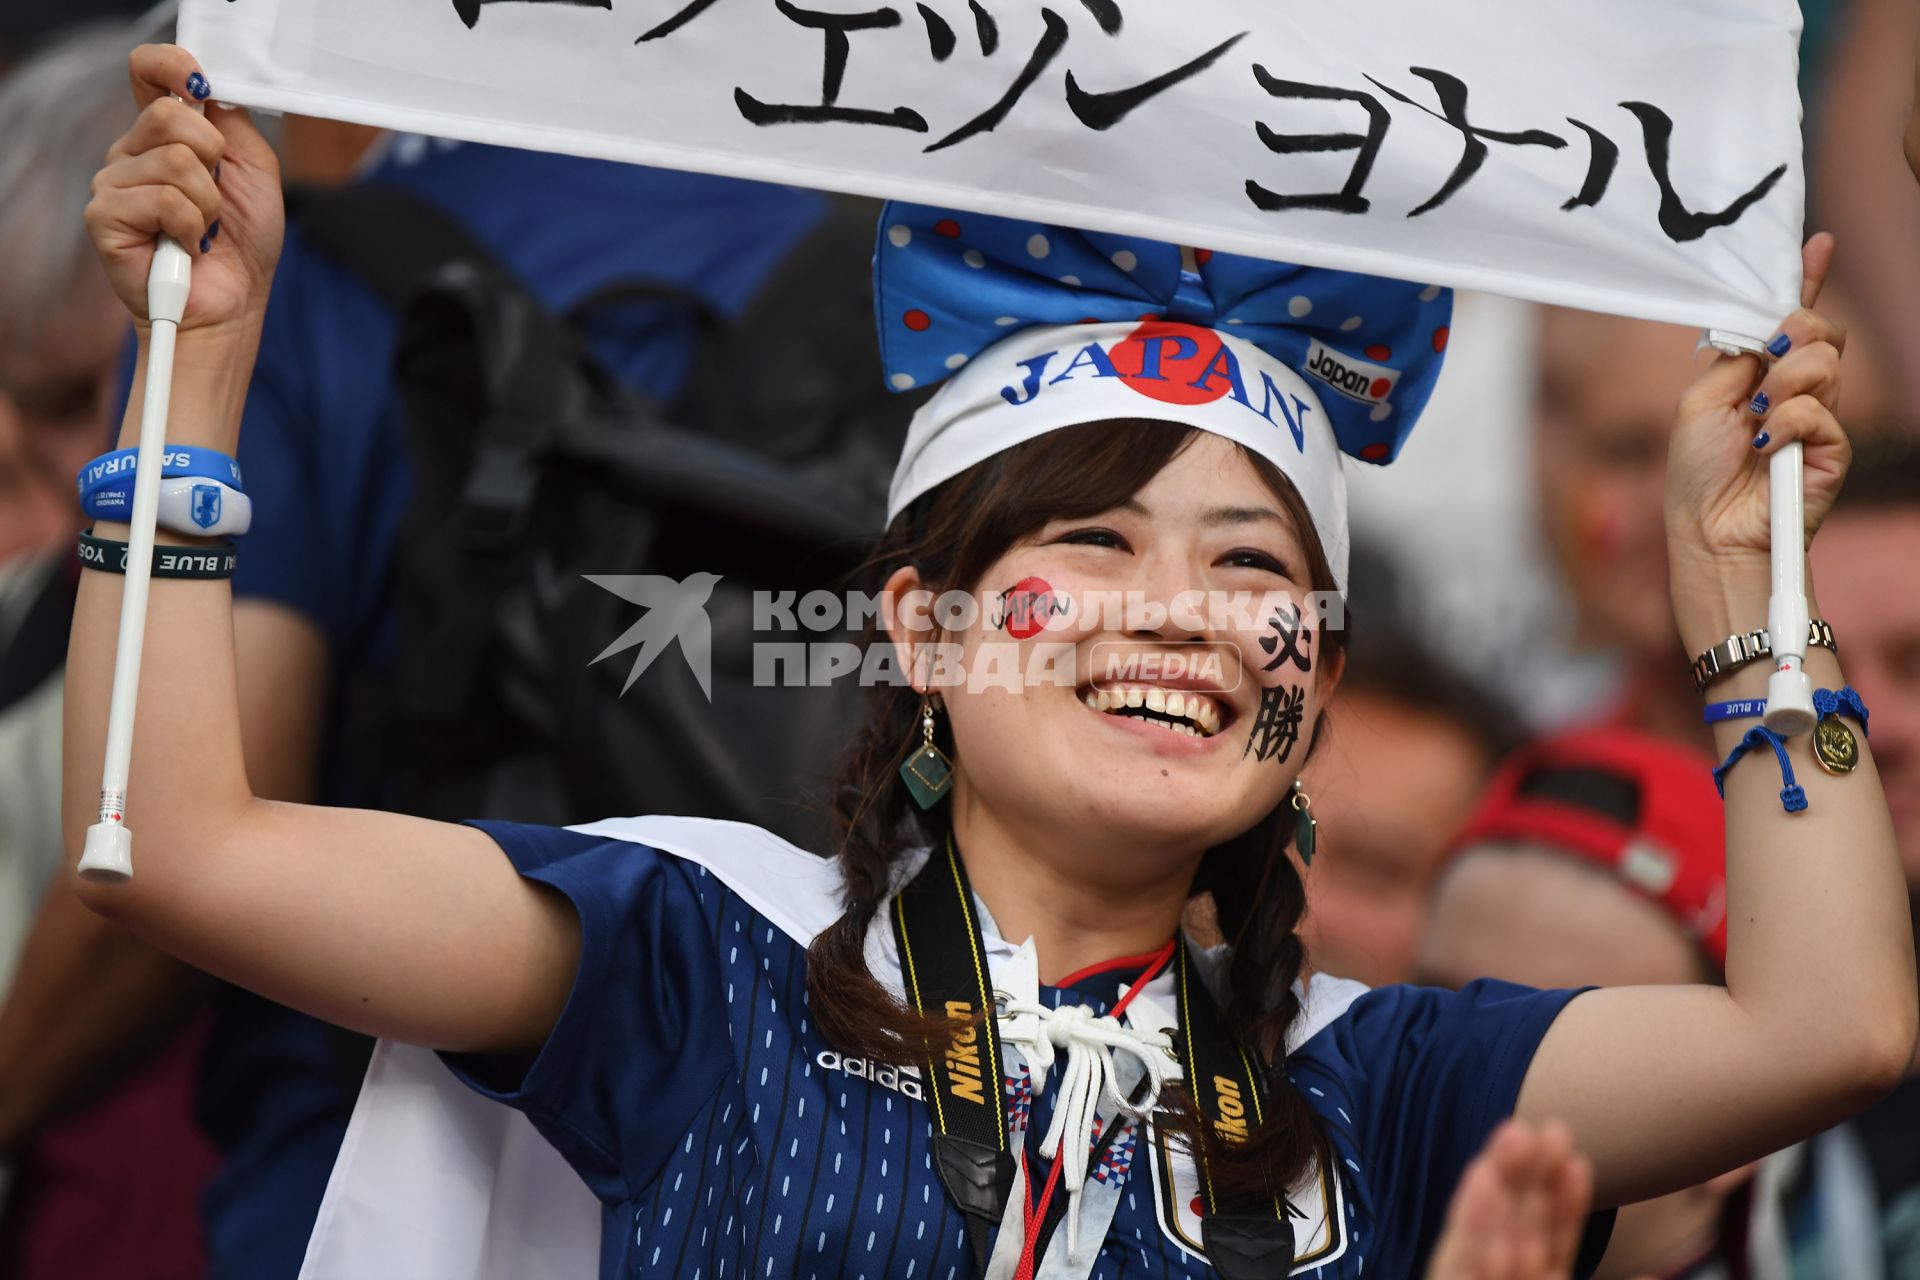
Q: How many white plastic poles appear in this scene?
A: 2